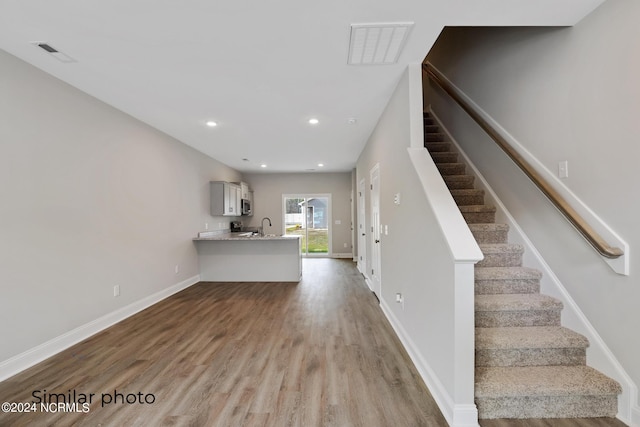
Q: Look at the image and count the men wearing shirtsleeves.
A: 0